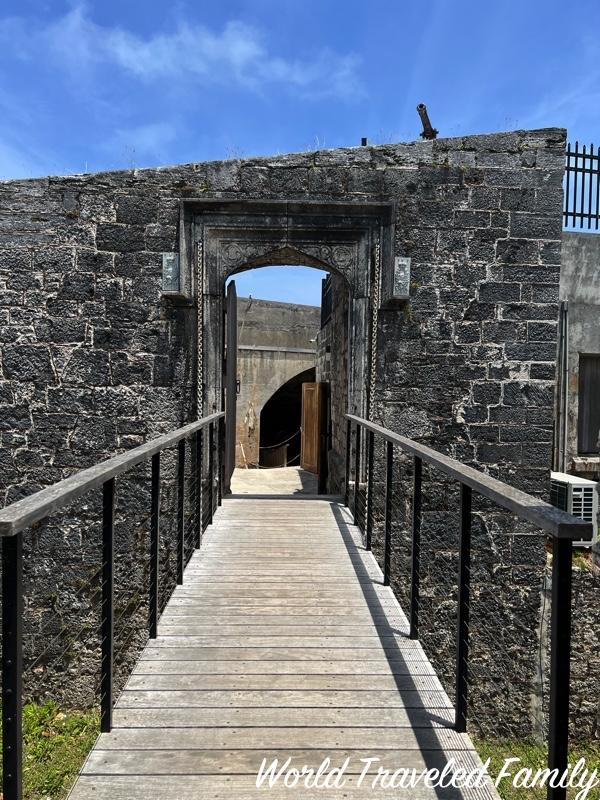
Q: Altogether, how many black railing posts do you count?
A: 14